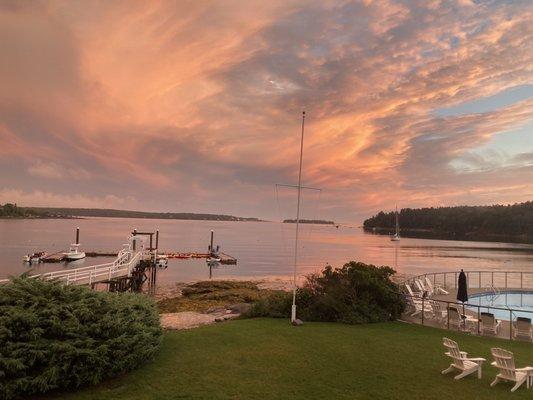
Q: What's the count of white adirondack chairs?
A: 2